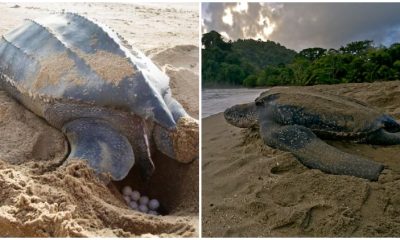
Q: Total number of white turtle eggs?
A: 8